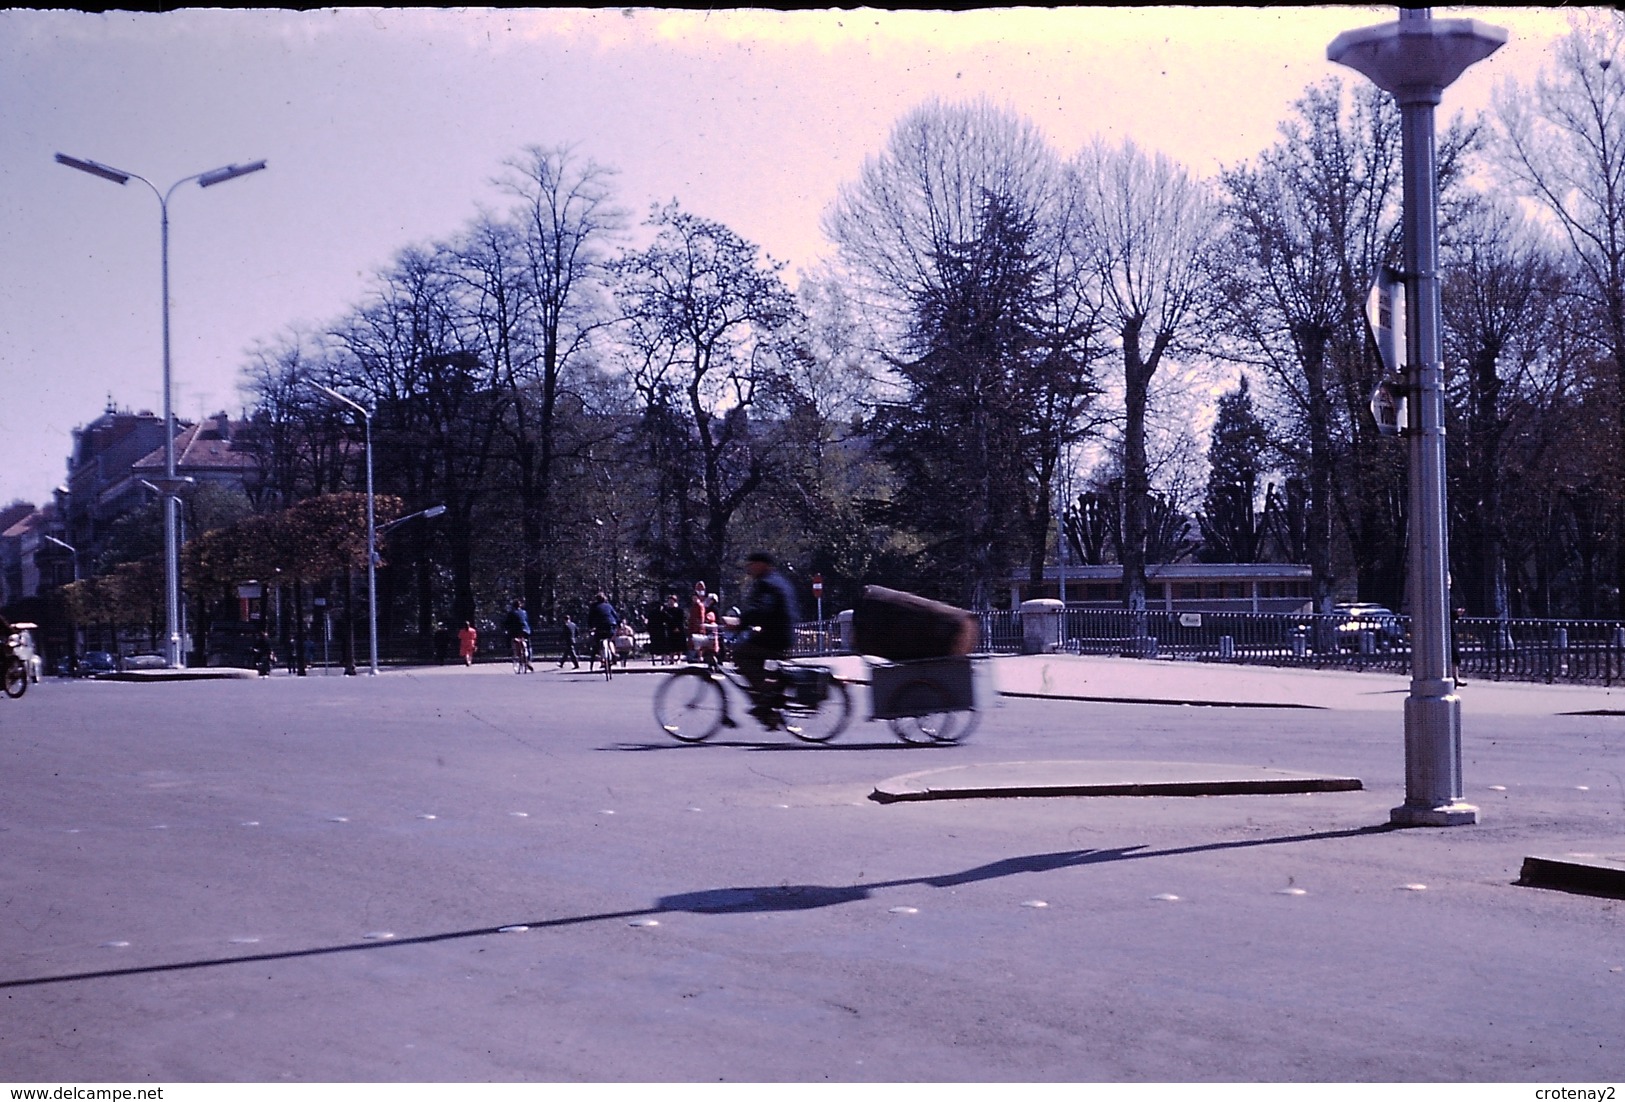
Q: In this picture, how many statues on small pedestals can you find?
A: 0